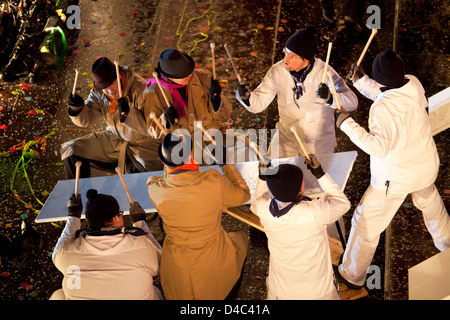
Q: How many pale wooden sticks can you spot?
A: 14